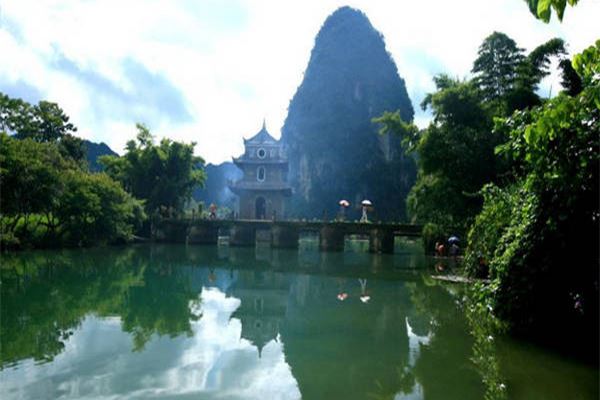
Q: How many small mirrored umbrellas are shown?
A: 2